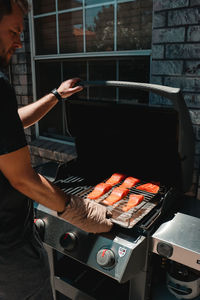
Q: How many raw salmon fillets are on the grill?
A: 6